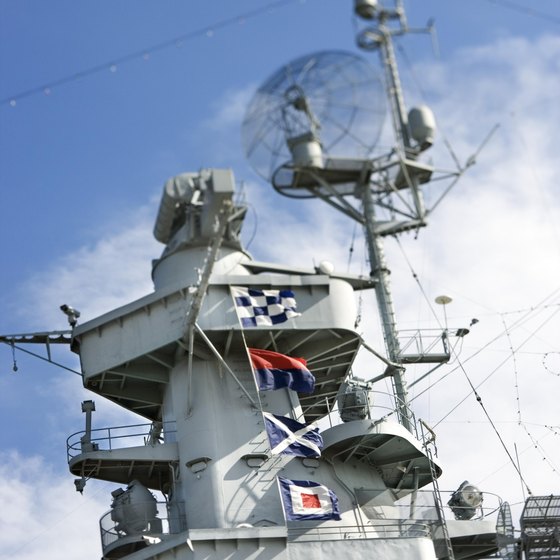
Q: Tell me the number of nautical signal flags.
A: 4